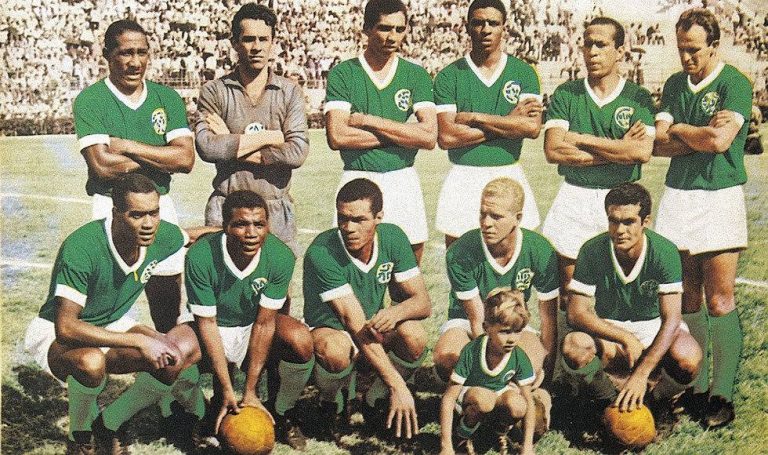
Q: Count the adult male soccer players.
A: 11